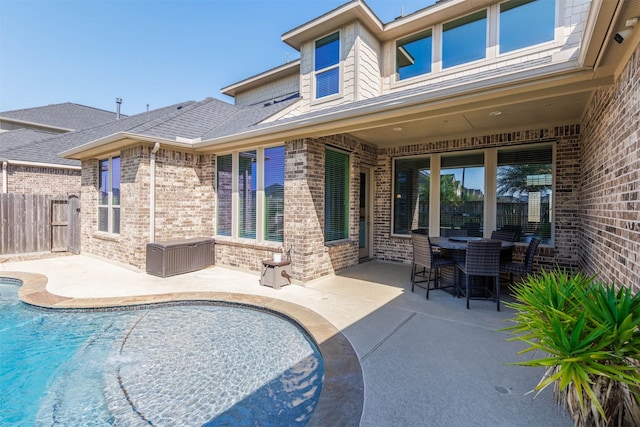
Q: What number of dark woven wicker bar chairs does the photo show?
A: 6